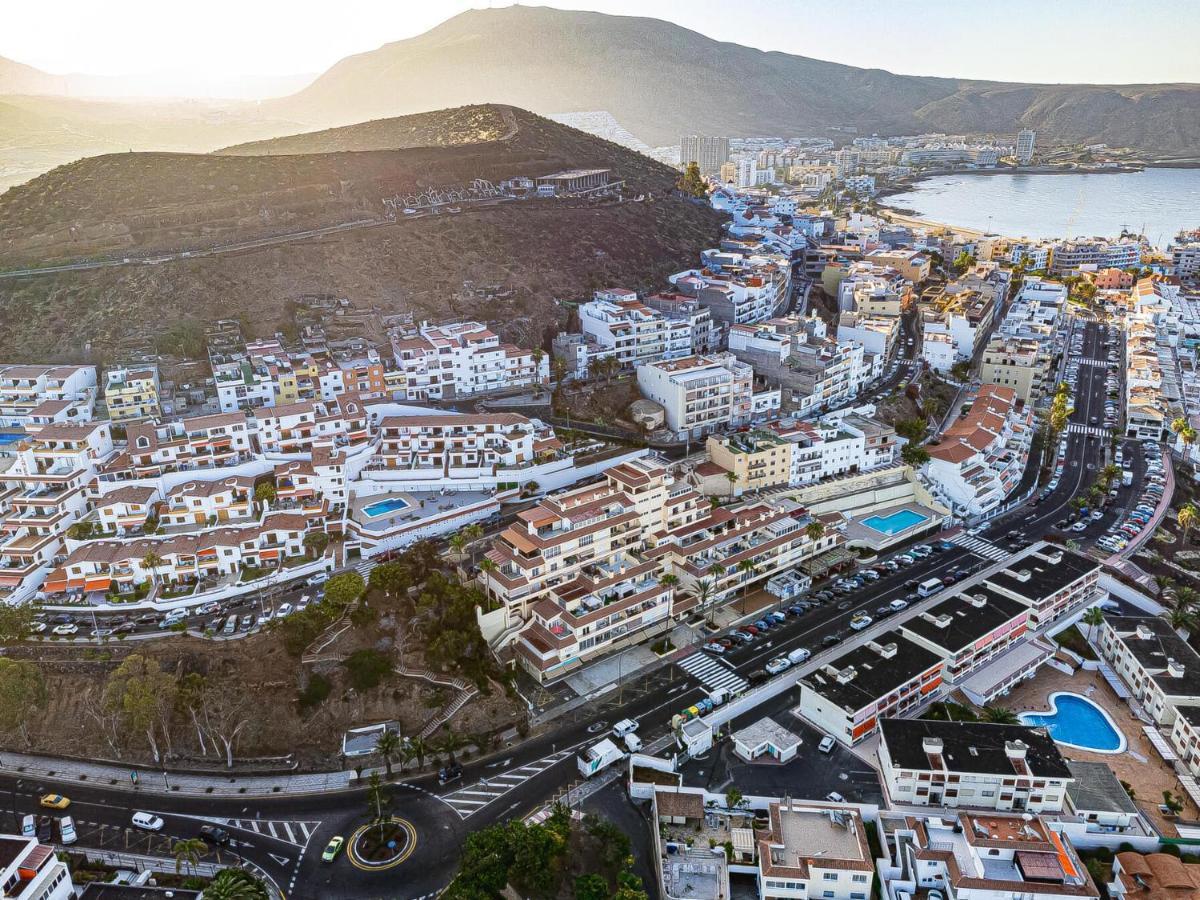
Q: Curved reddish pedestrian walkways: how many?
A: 1